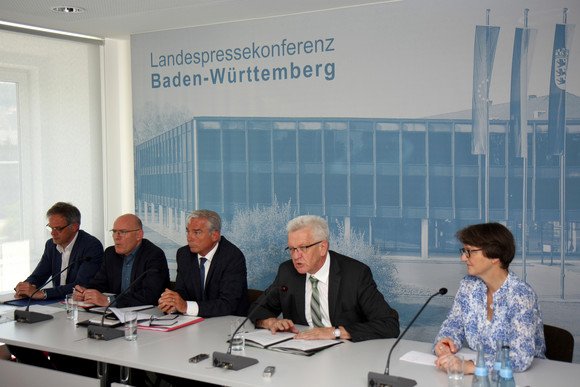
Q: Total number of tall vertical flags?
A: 3